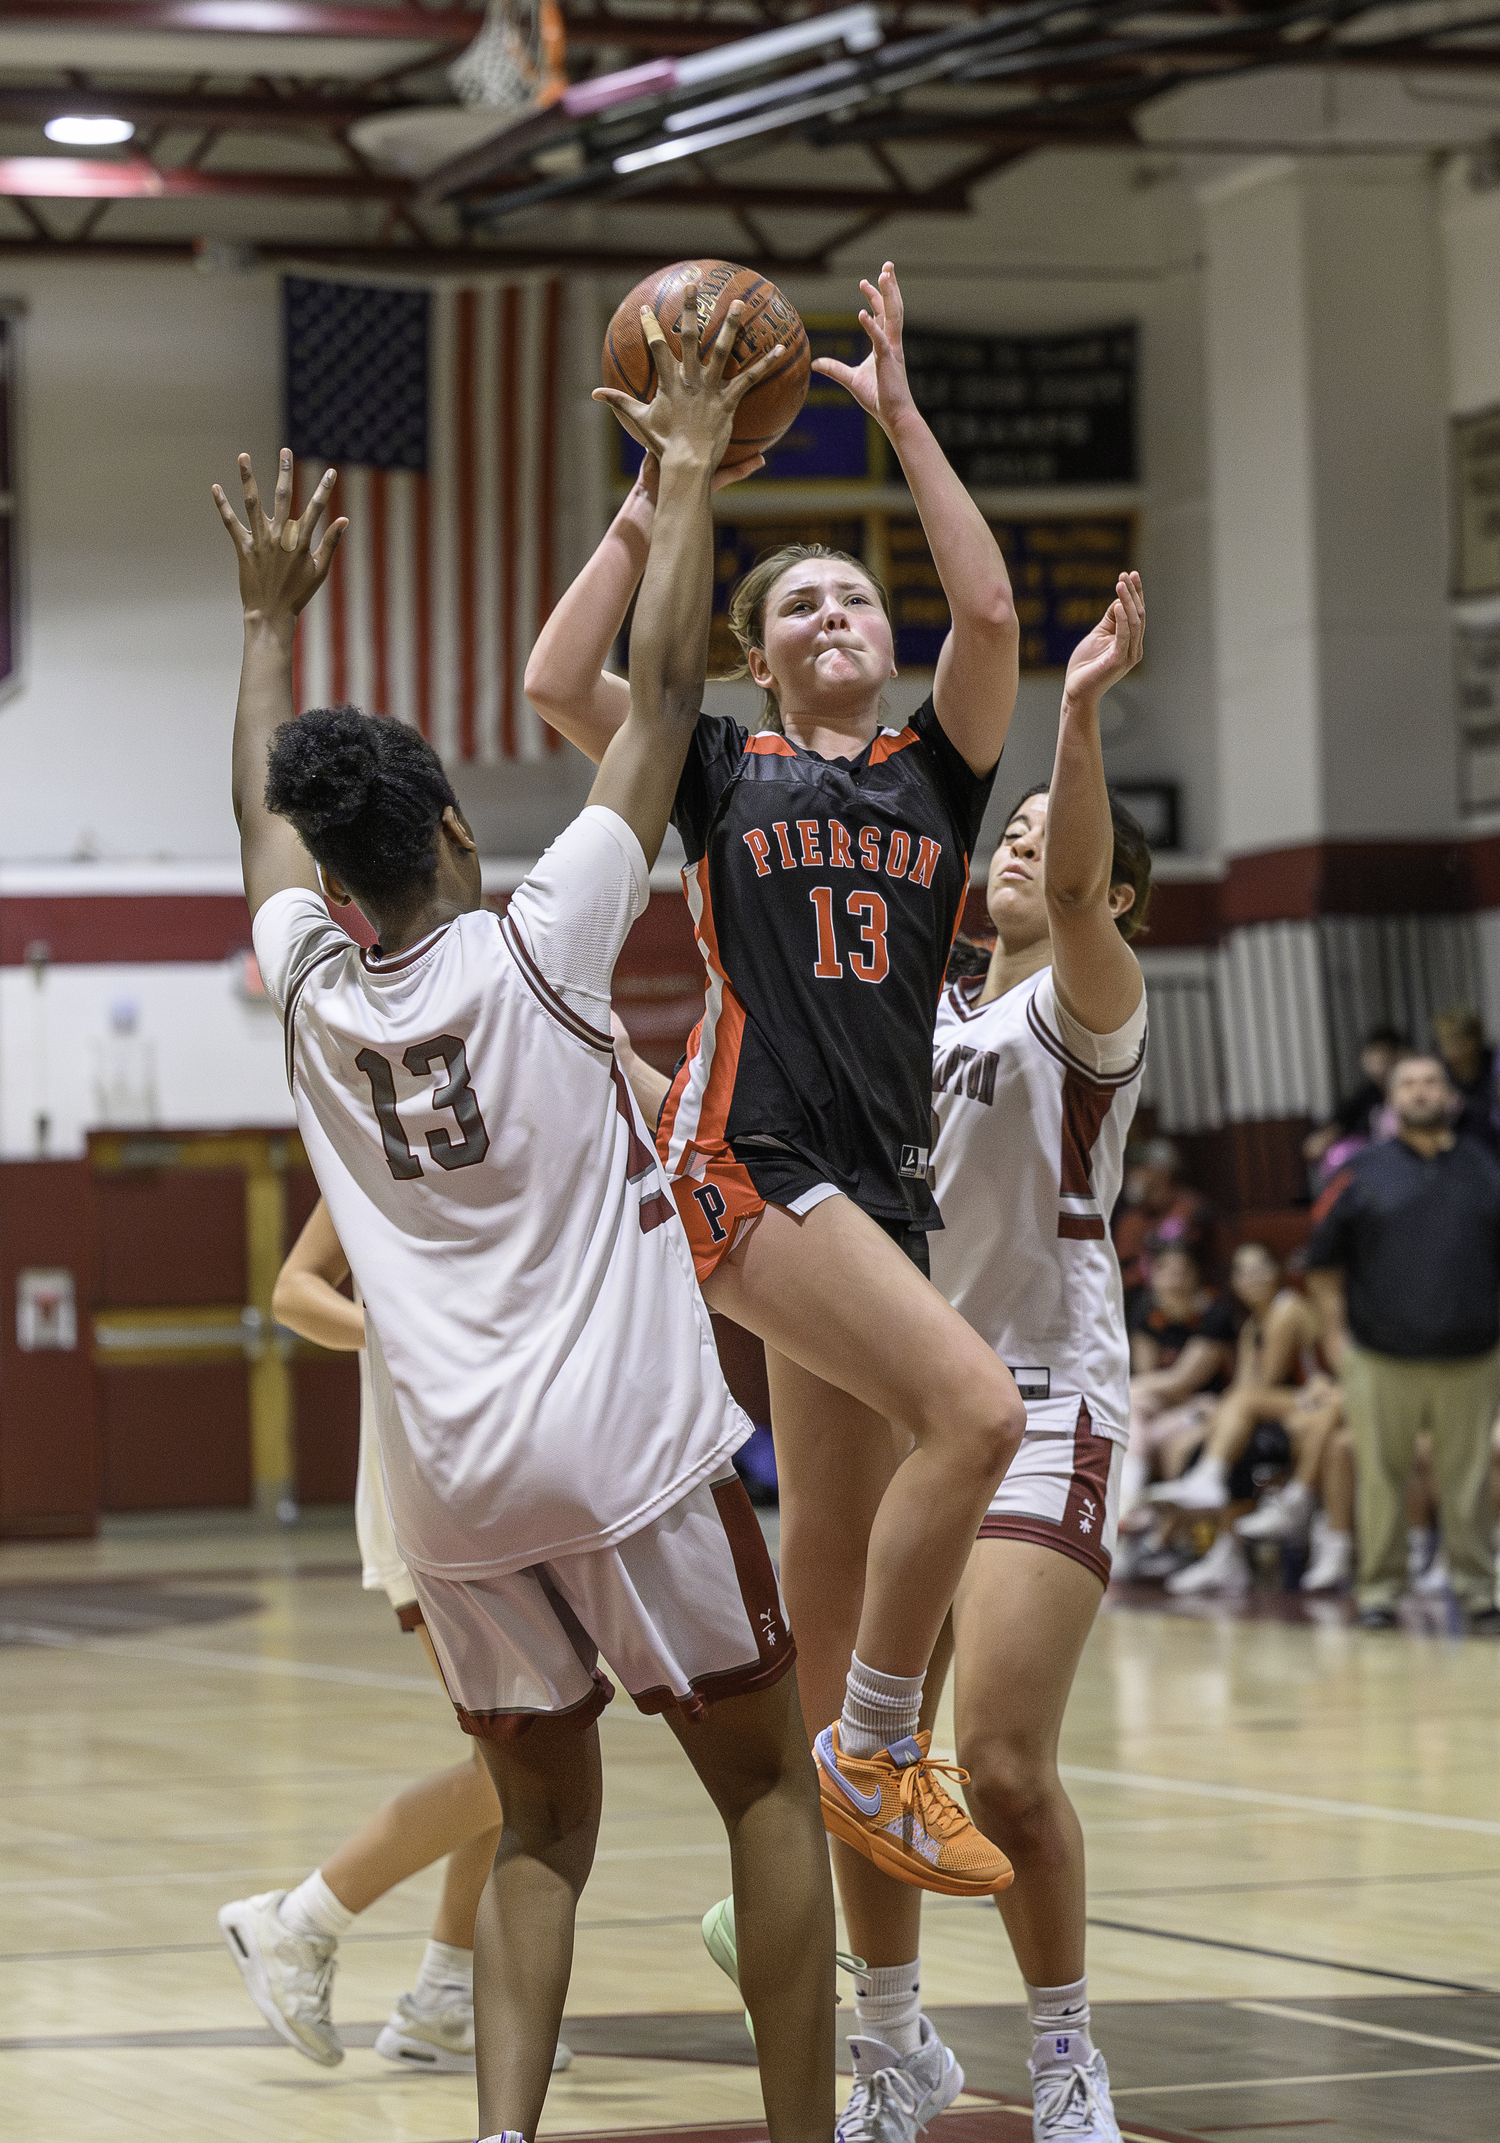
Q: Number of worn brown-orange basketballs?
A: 1